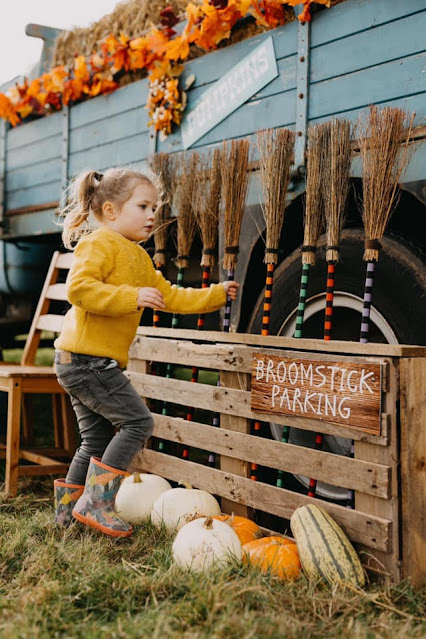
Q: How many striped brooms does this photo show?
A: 8